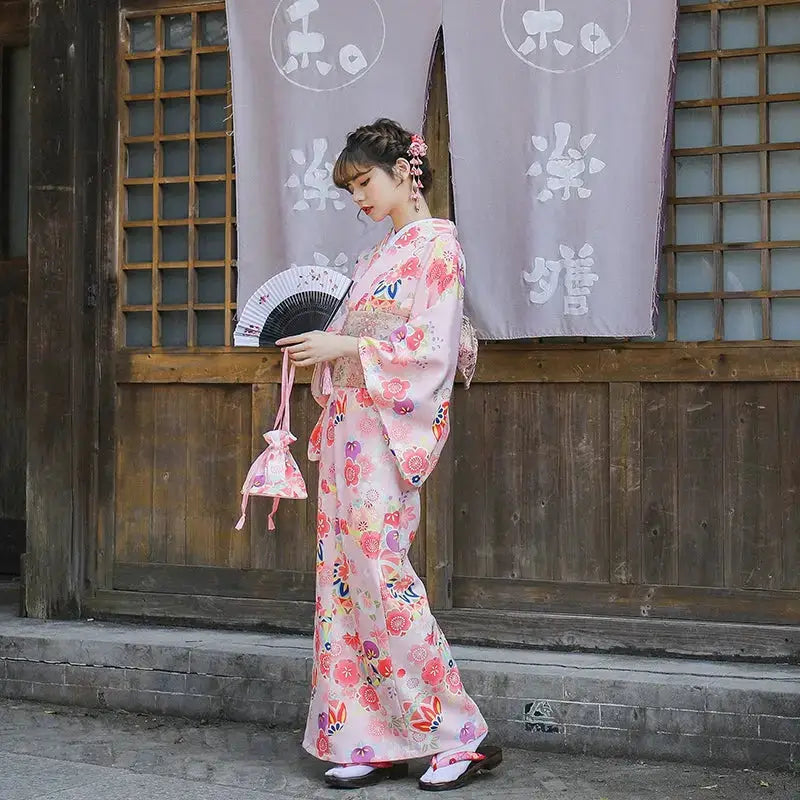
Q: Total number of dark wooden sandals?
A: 2